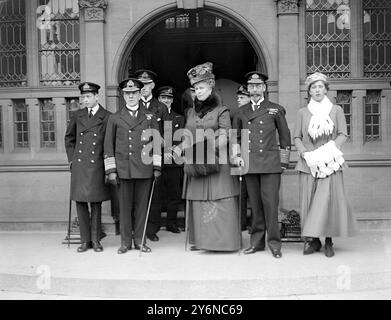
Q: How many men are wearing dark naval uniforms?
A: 6